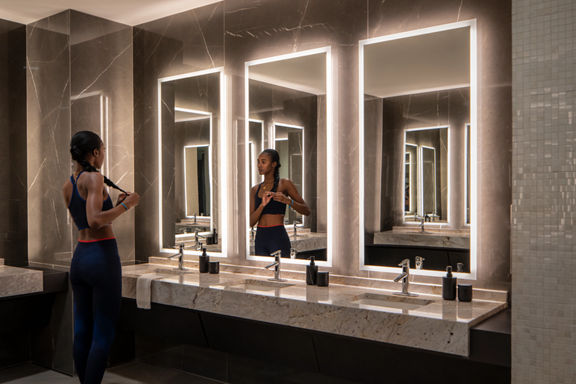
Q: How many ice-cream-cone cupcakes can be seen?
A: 0